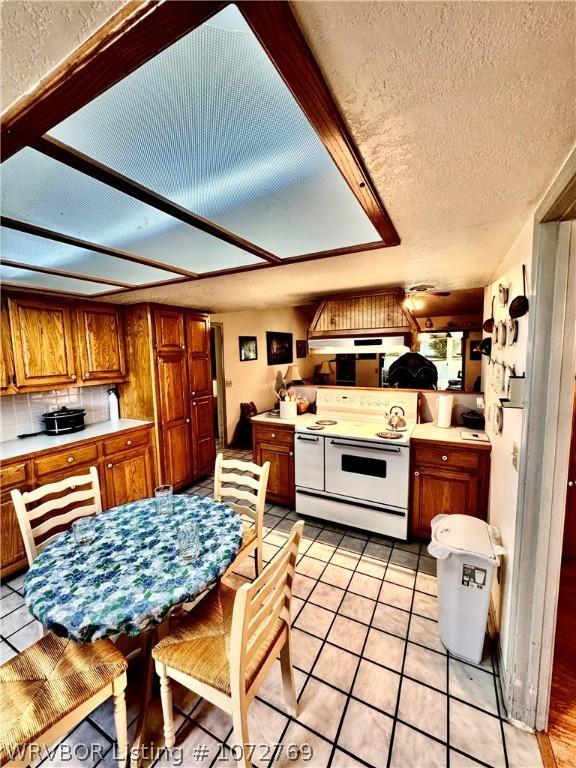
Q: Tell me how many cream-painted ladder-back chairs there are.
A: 4